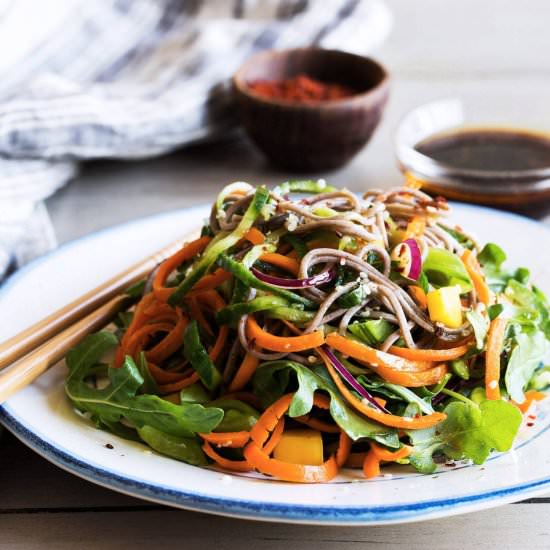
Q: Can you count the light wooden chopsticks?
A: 2